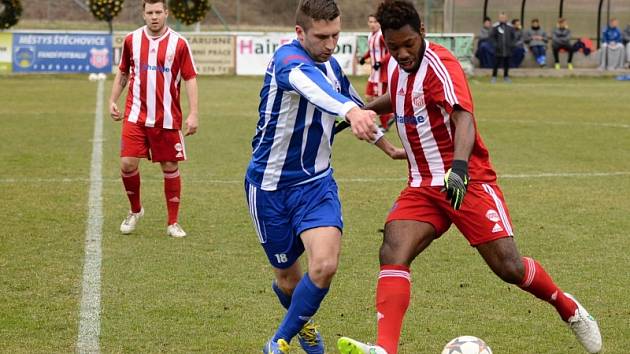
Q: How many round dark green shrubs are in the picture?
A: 3